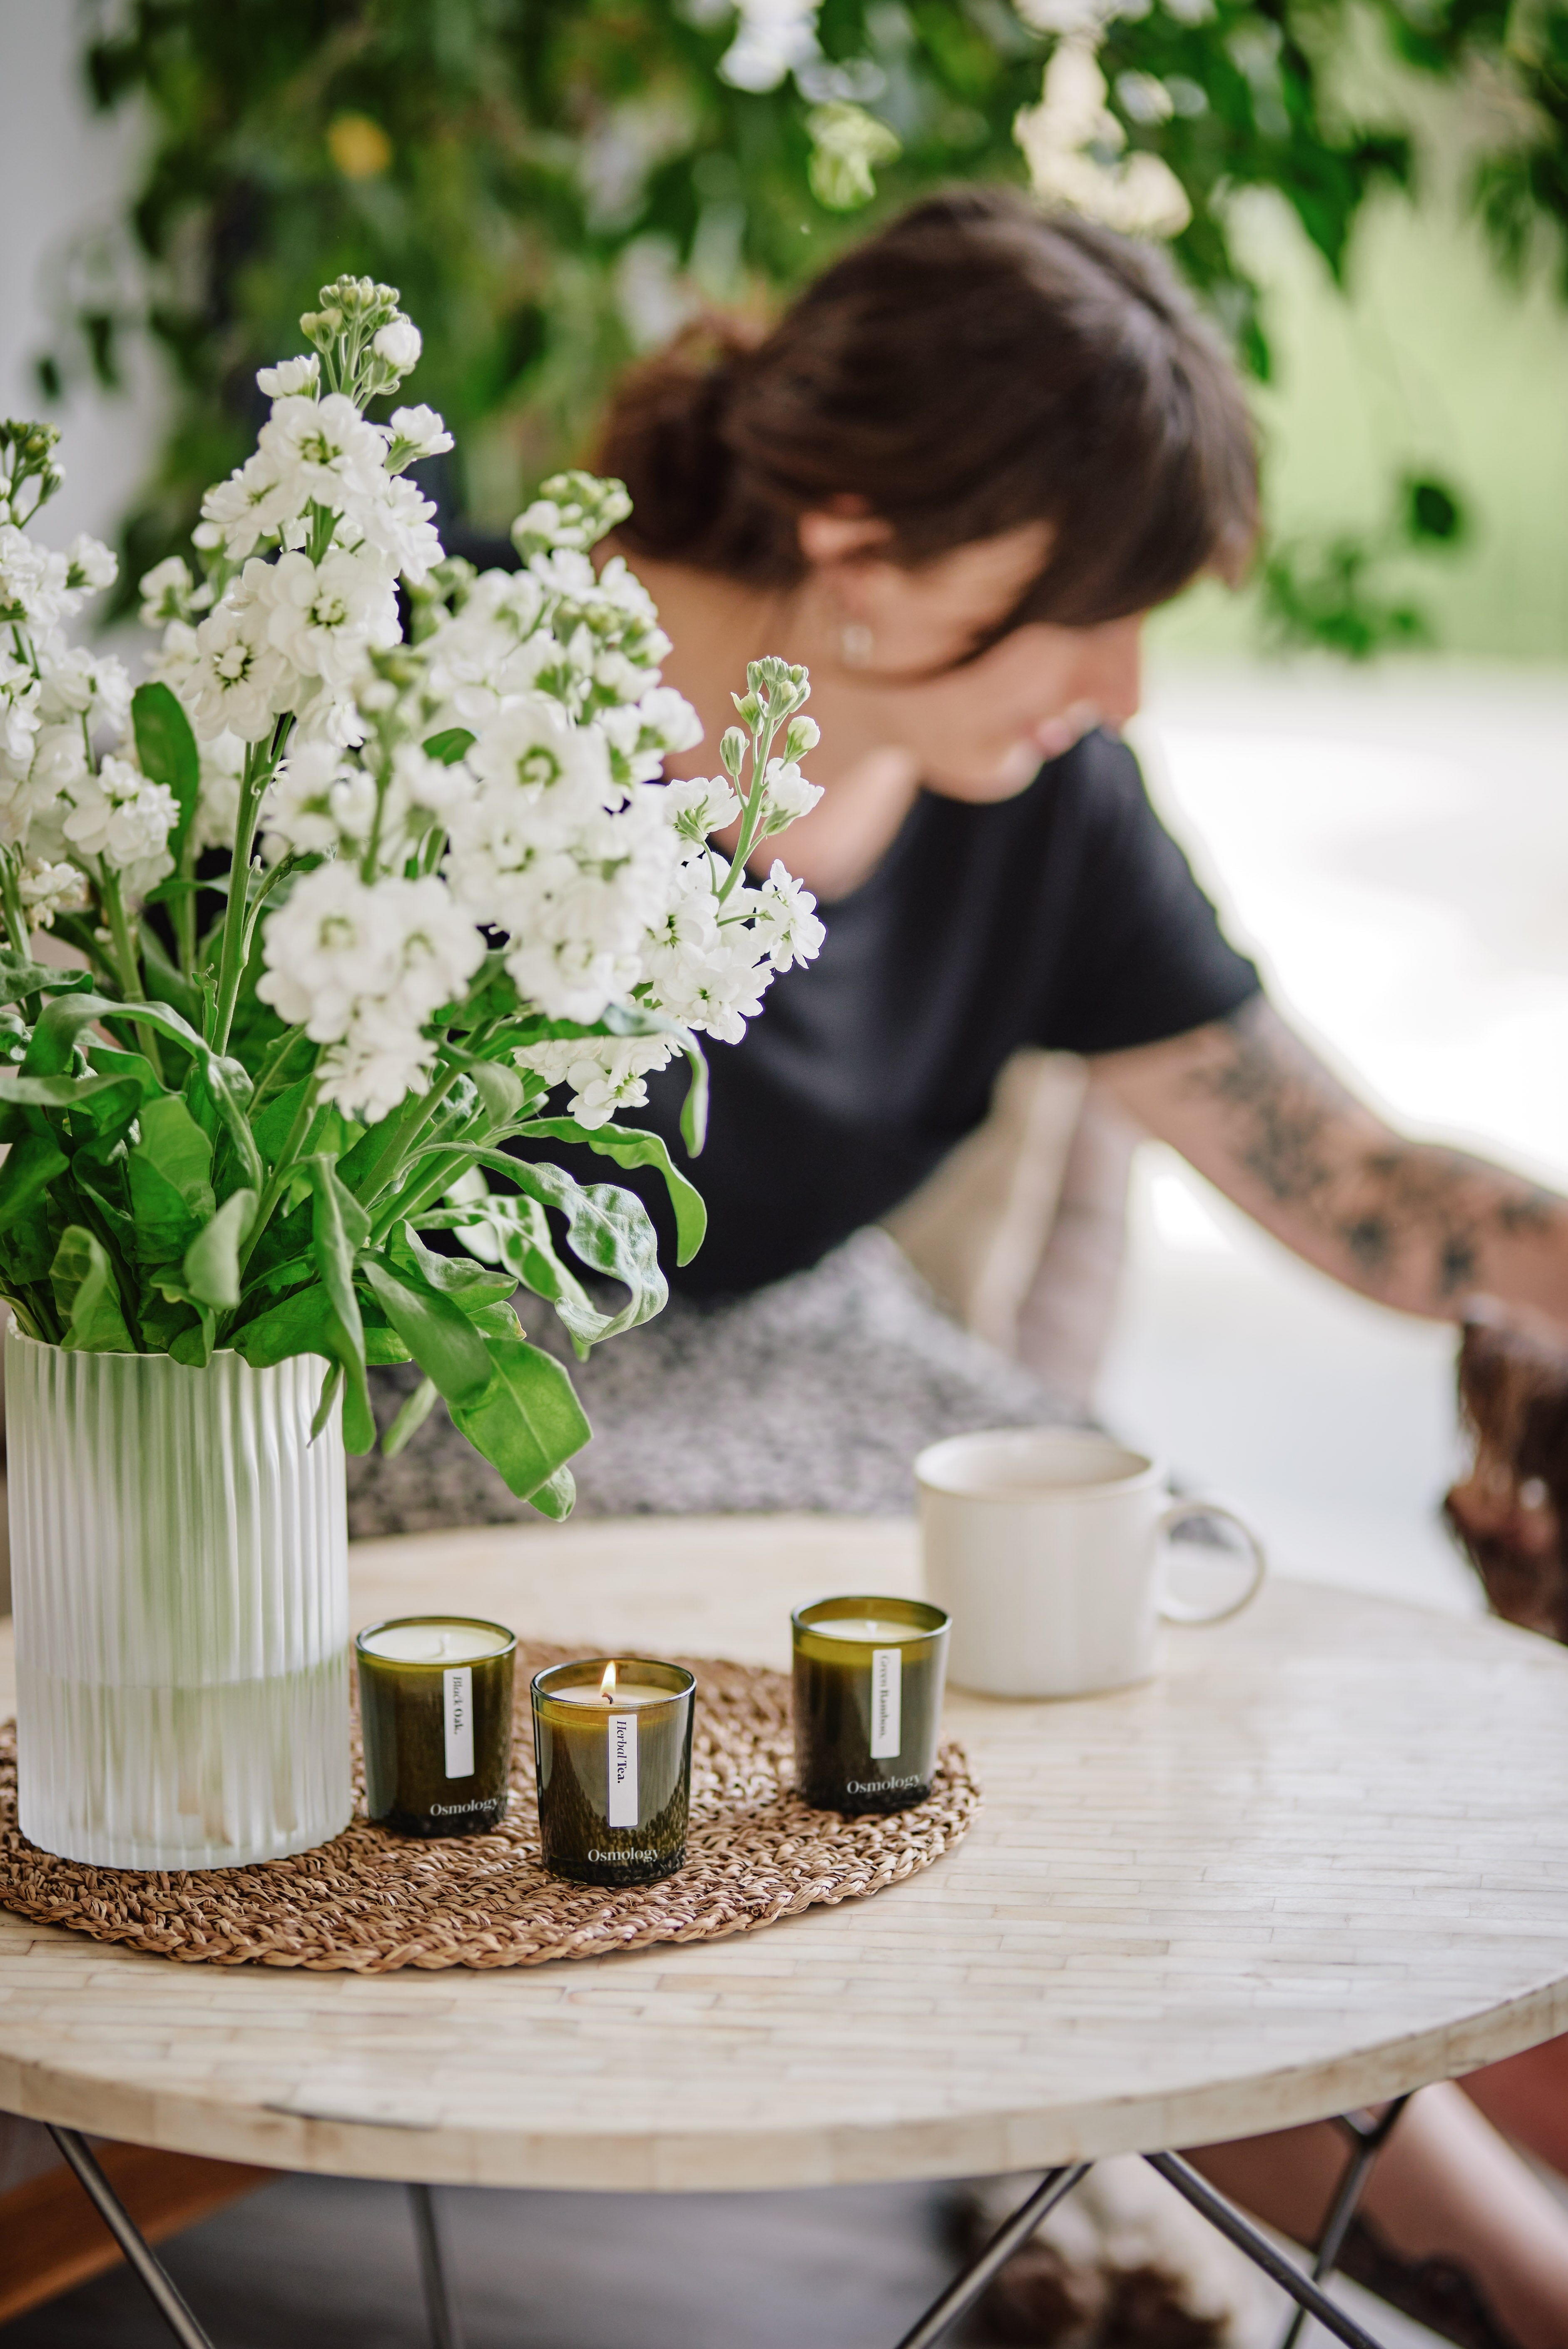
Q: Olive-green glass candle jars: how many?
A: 3